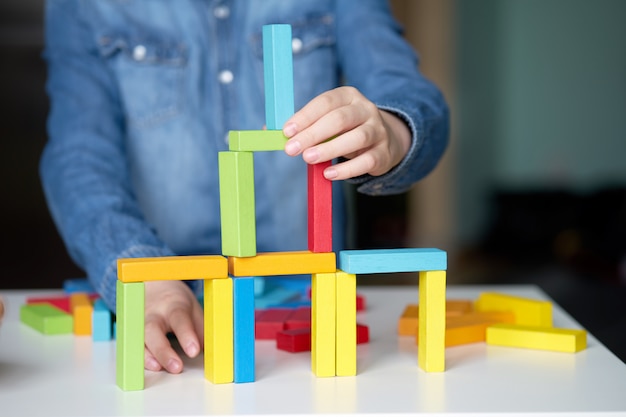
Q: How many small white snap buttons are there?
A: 4